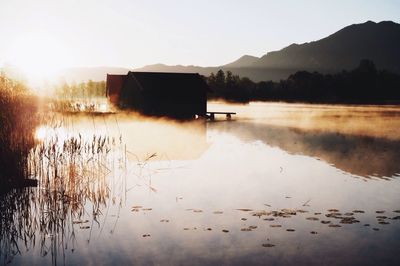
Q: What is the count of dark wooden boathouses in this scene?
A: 2